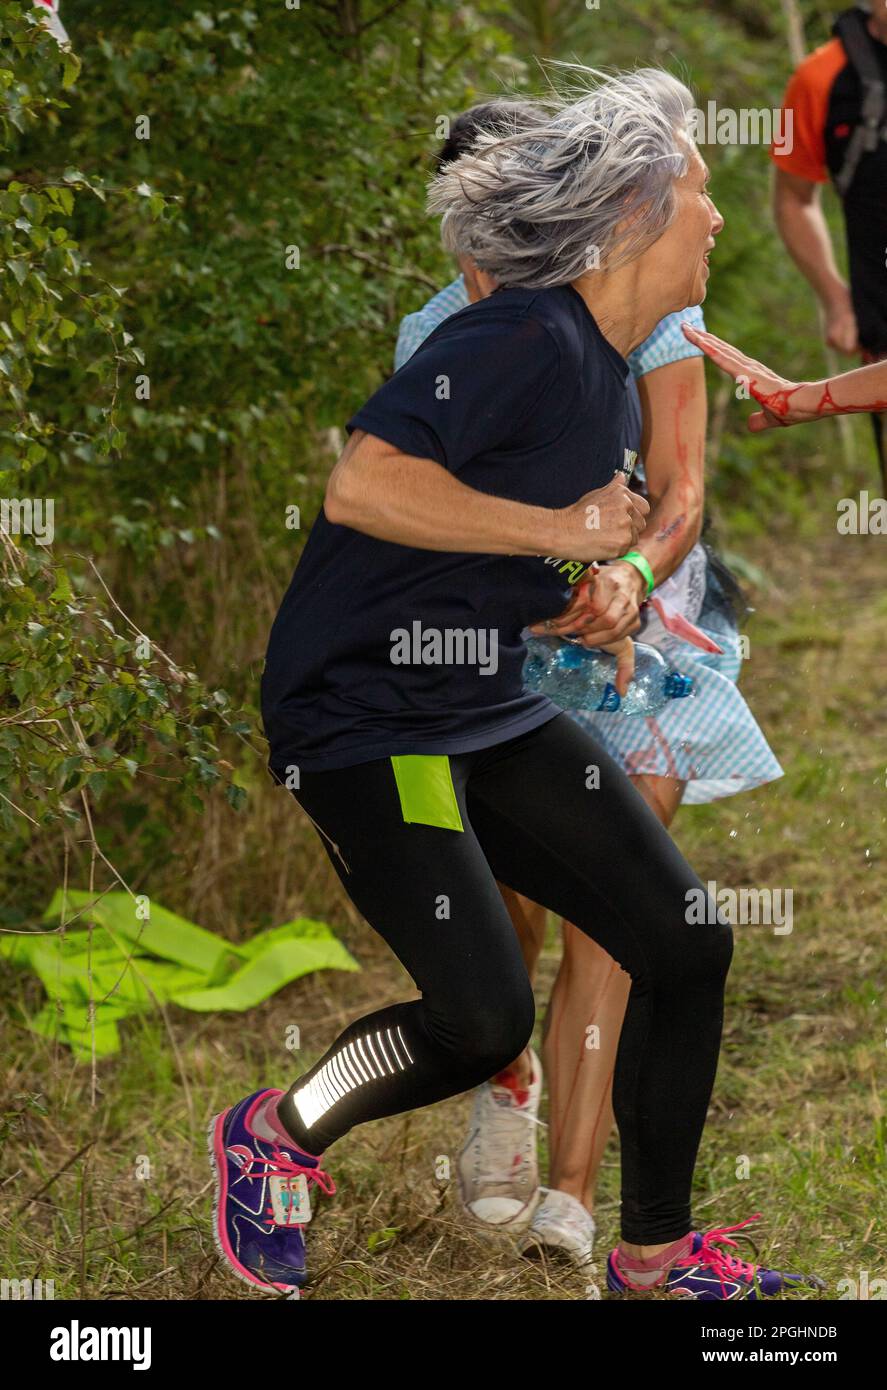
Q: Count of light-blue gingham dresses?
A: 1